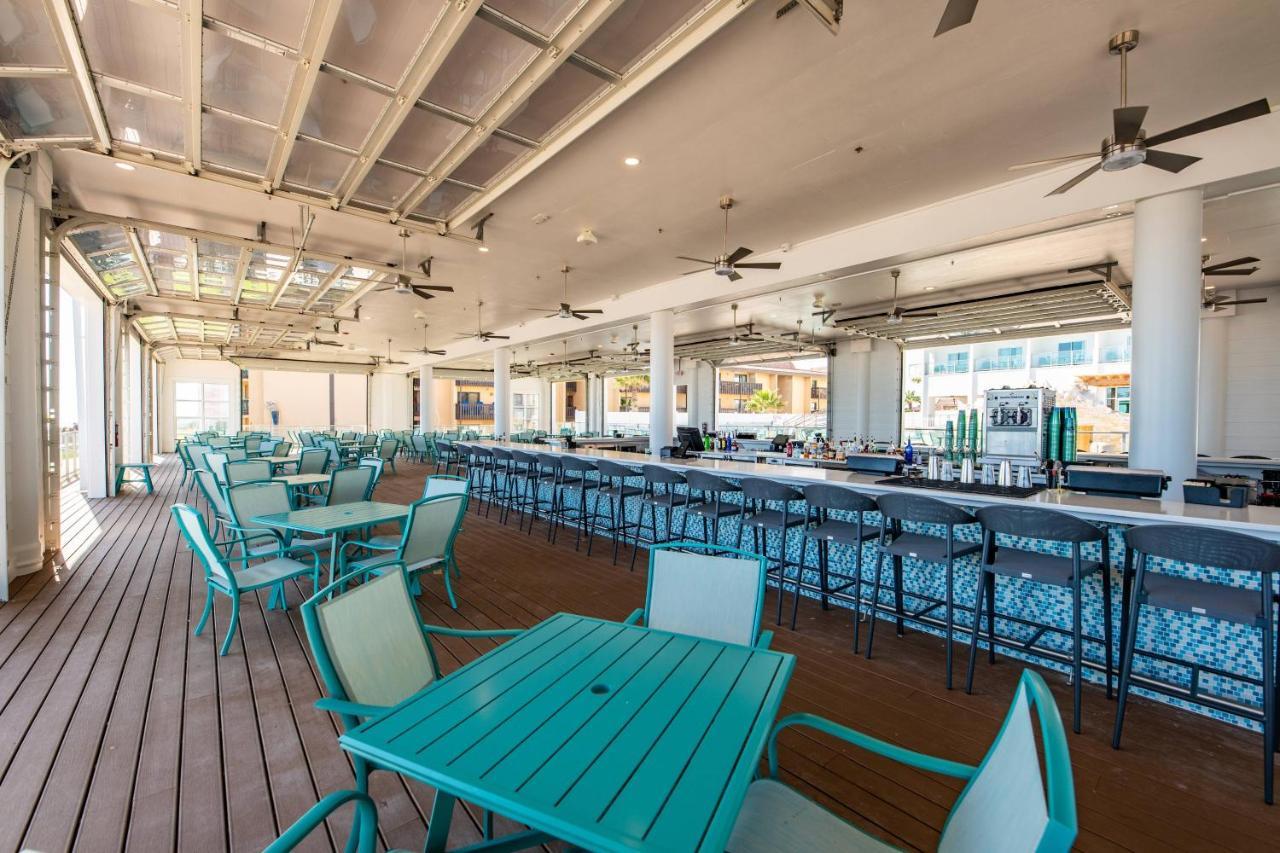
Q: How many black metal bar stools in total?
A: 15